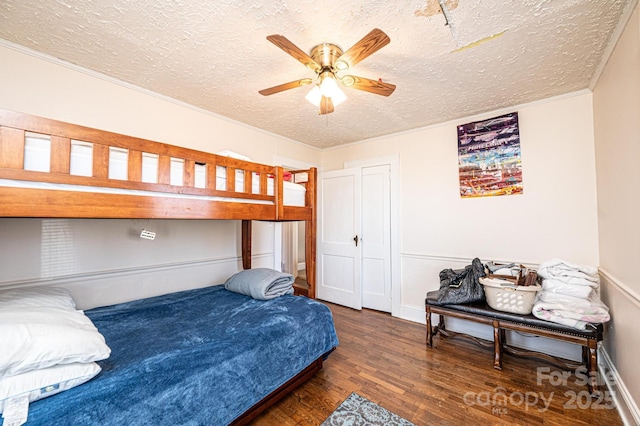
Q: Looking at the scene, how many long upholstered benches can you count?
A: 1